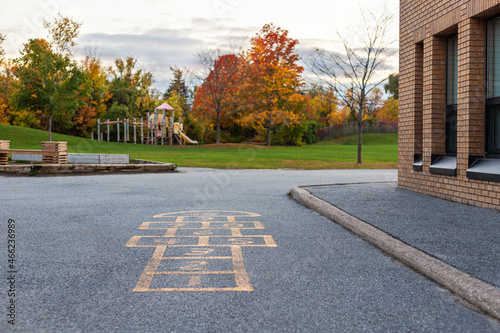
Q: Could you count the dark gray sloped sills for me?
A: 3